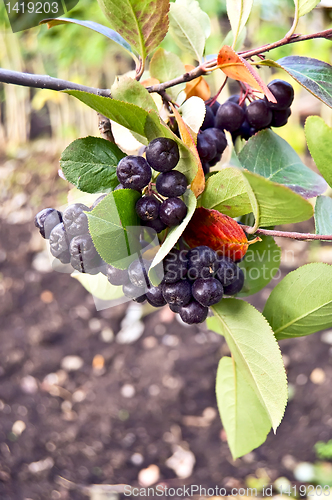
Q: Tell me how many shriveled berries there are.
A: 4